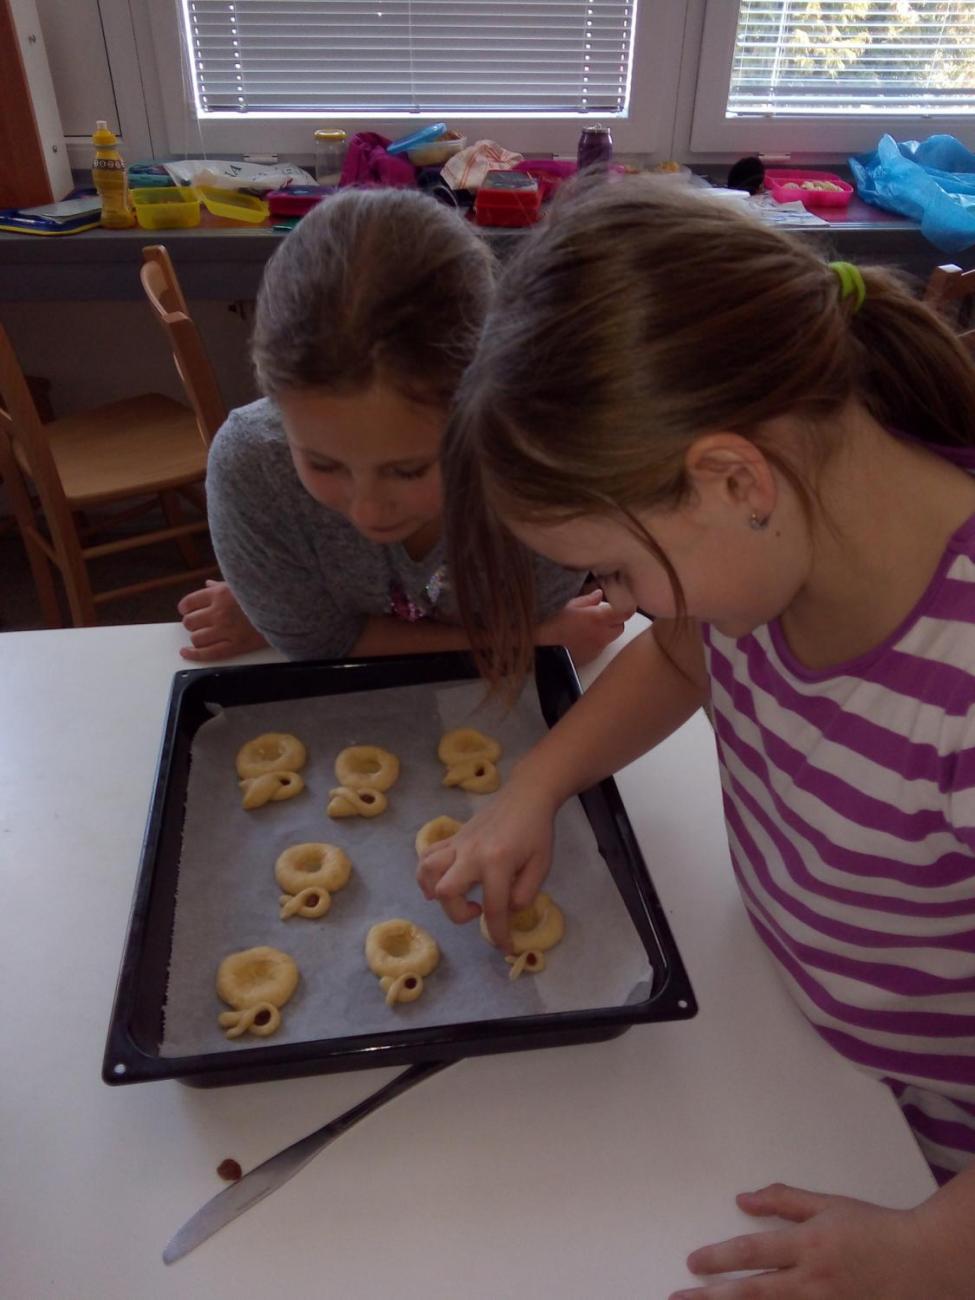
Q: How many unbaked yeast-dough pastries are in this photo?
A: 8